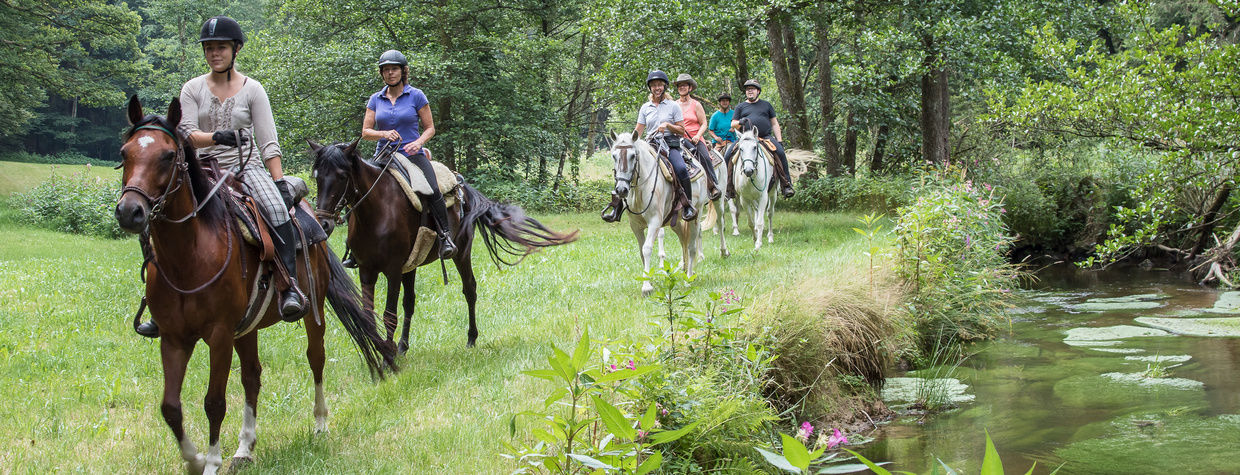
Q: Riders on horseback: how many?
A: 6